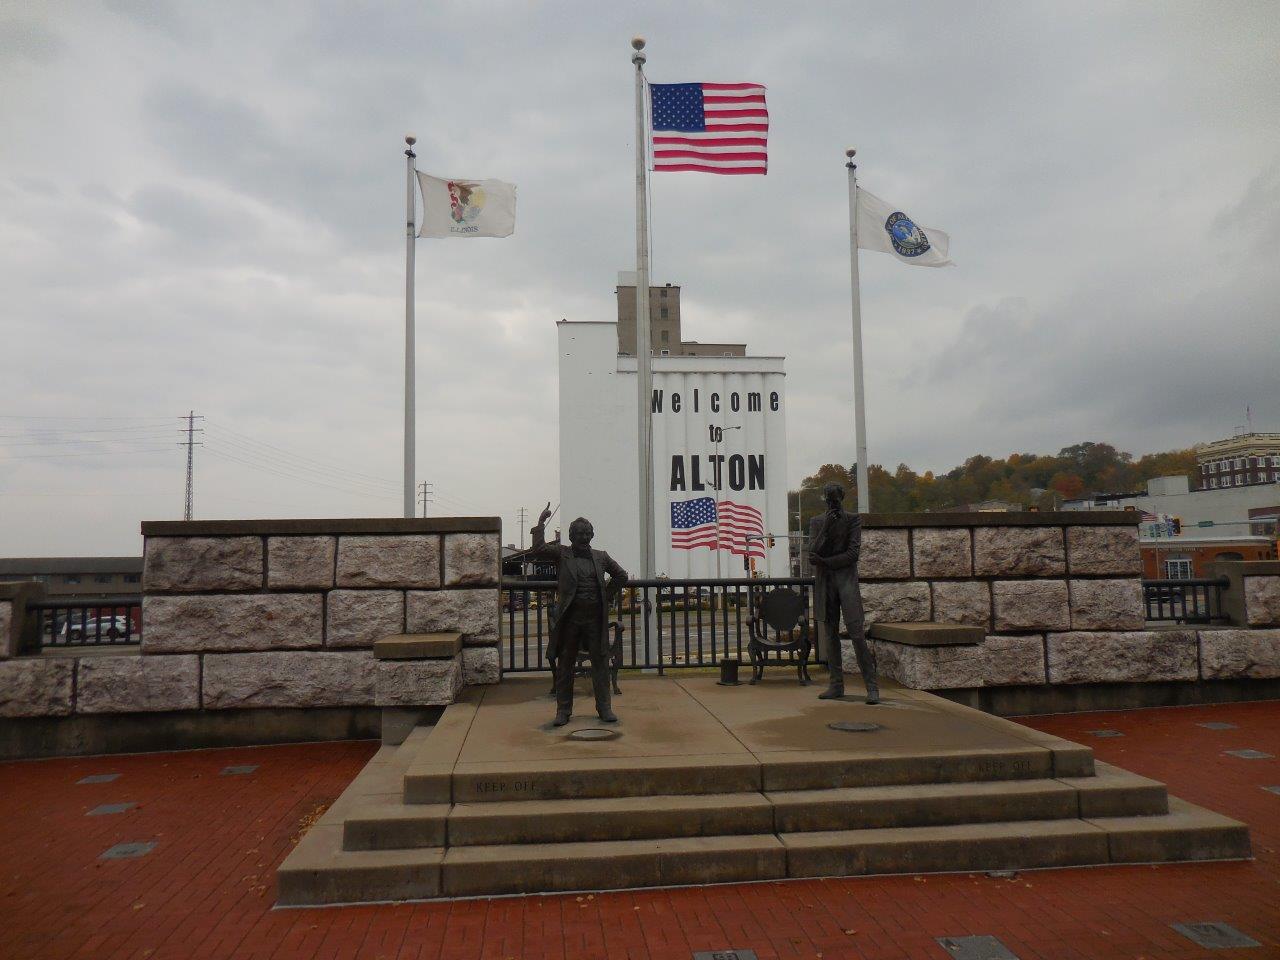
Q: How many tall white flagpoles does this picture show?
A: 3